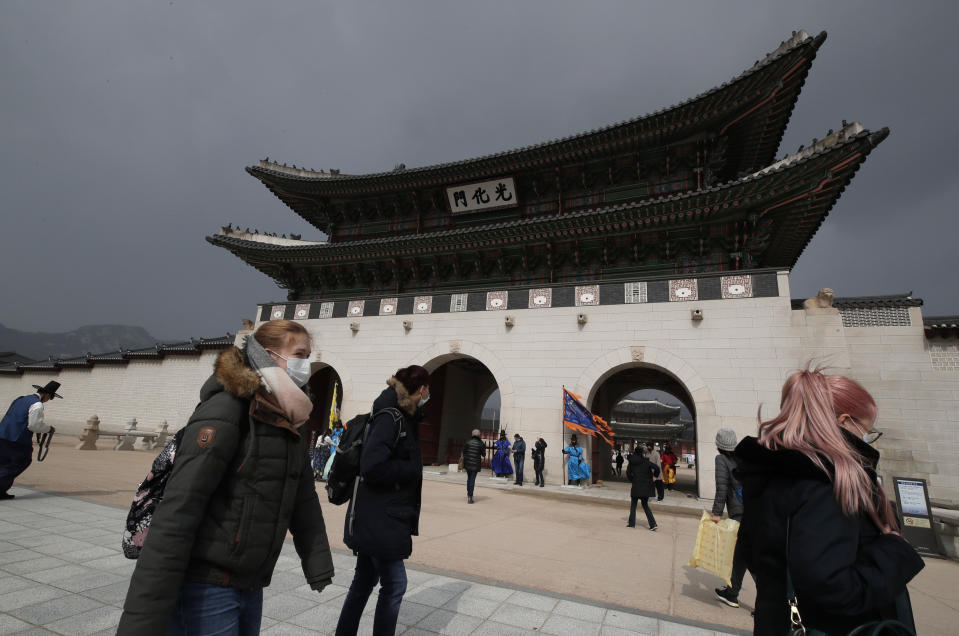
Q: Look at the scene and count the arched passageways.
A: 3